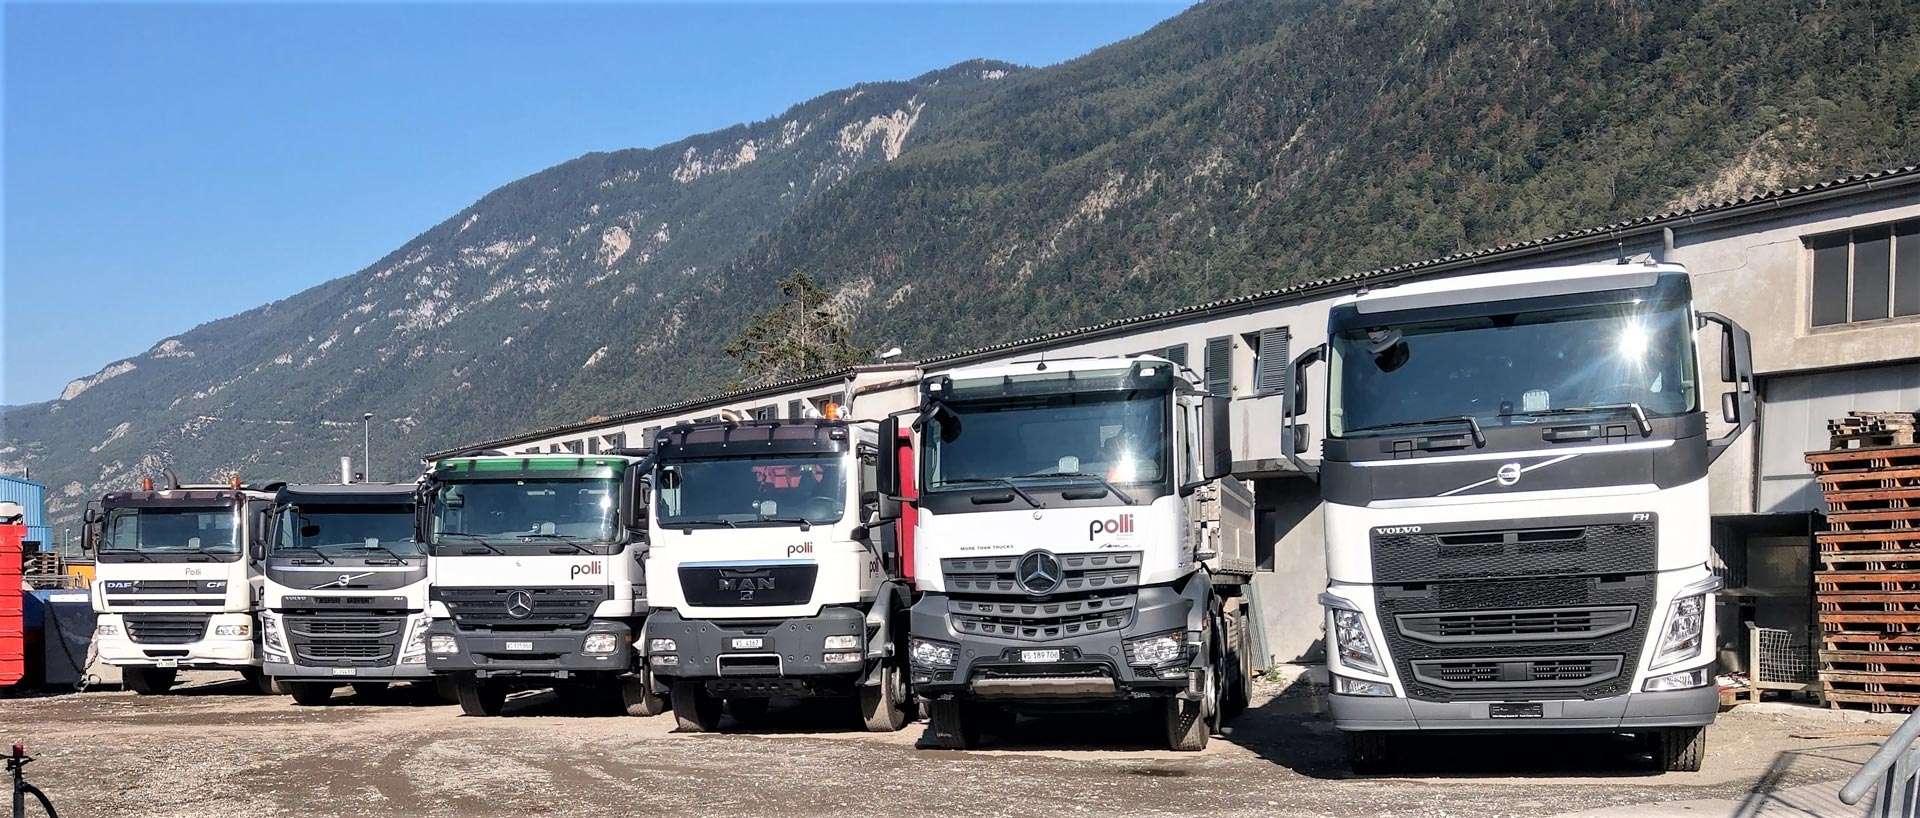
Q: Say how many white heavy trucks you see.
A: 6